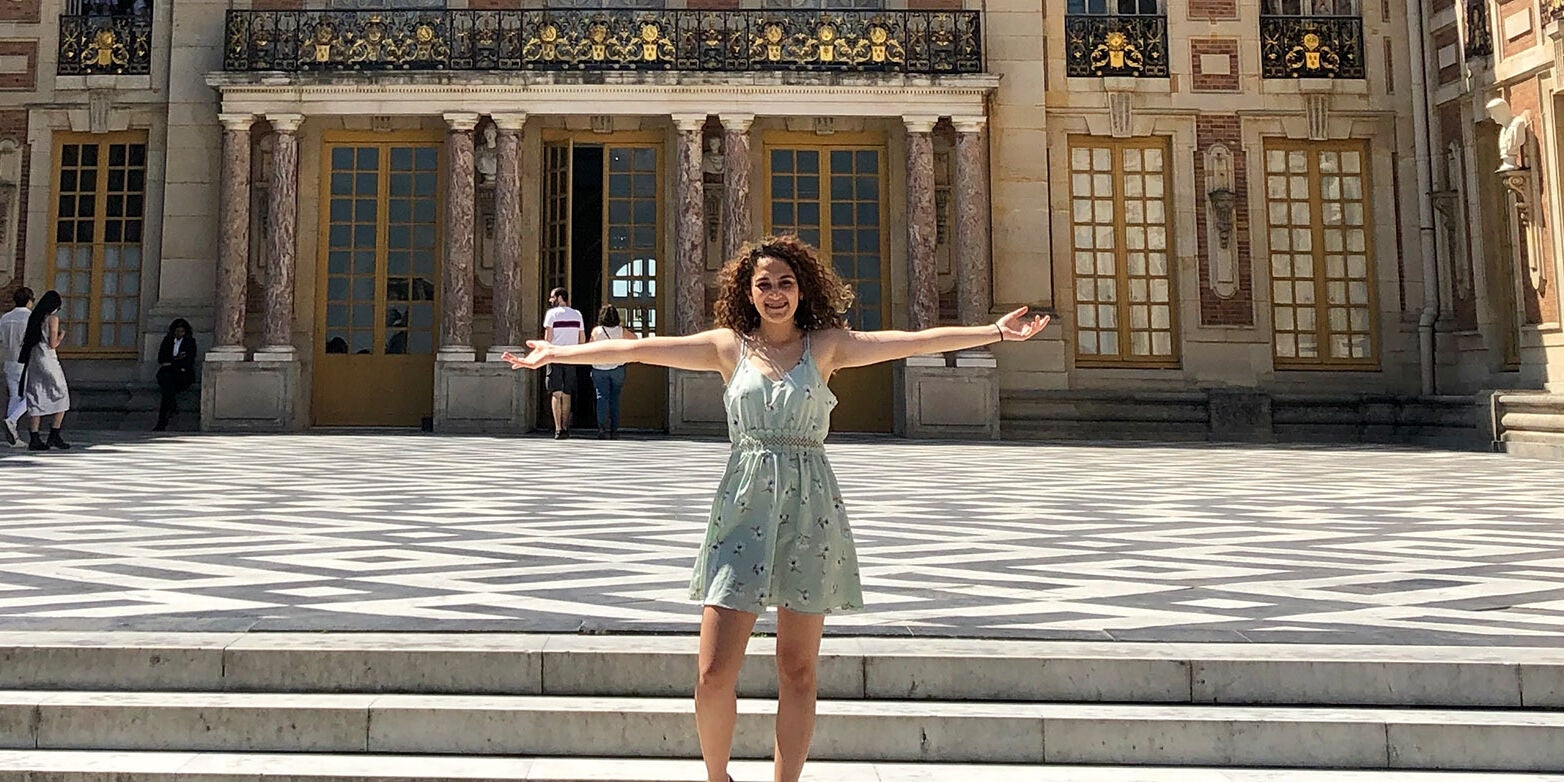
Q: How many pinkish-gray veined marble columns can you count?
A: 8